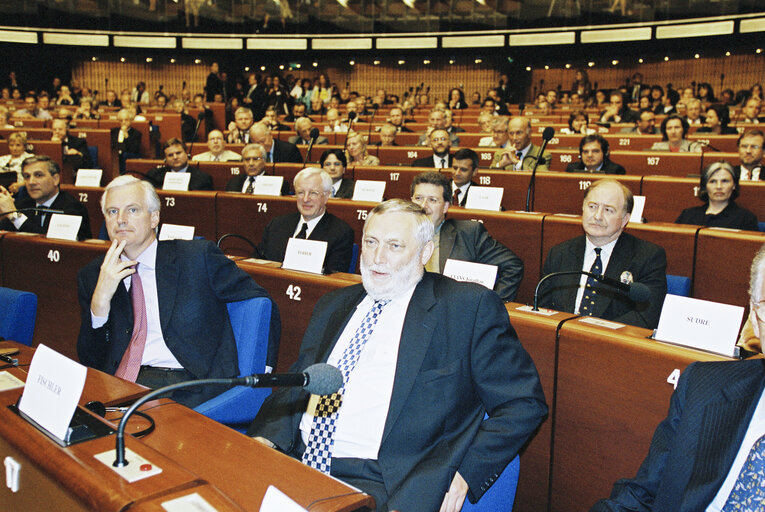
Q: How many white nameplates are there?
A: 13